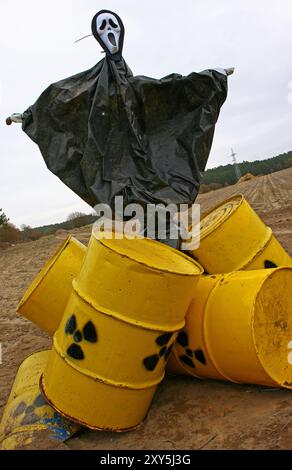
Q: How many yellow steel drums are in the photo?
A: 5